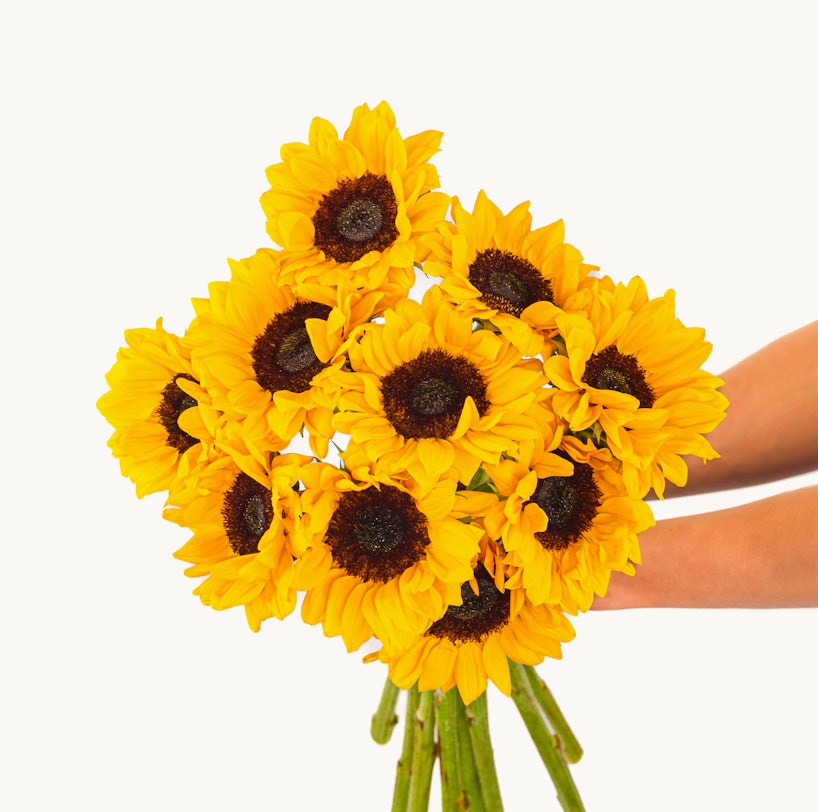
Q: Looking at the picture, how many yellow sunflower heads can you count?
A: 10